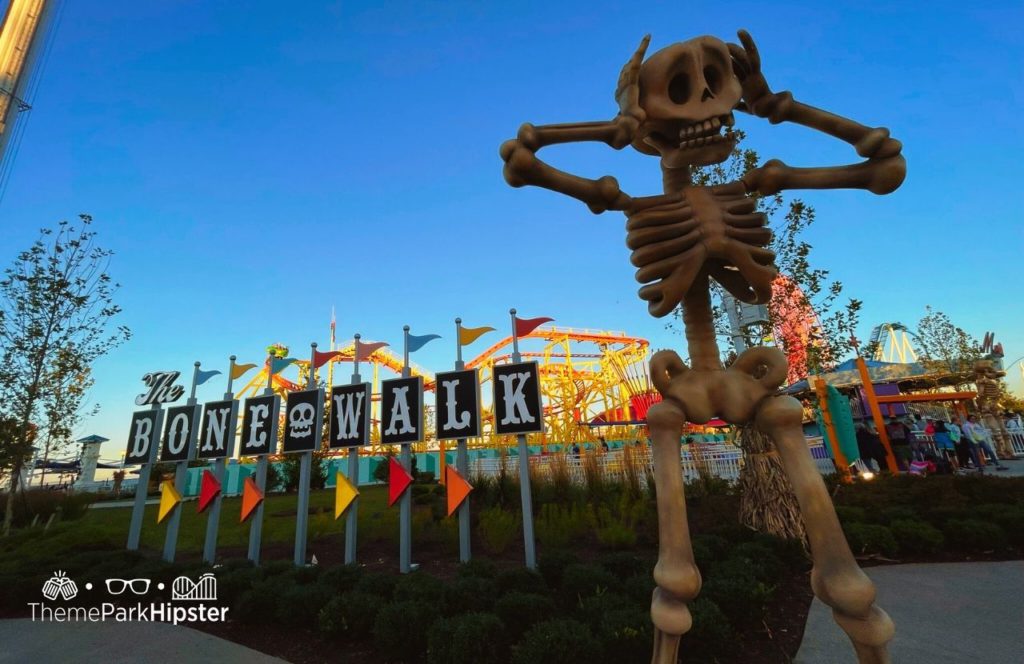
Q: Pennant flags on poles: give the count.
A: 8